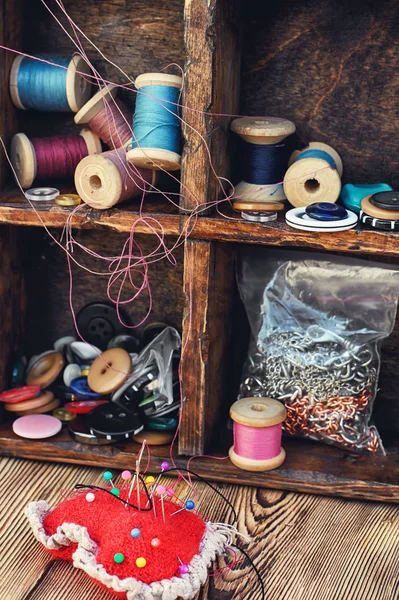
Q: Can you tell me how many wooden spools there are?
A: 8